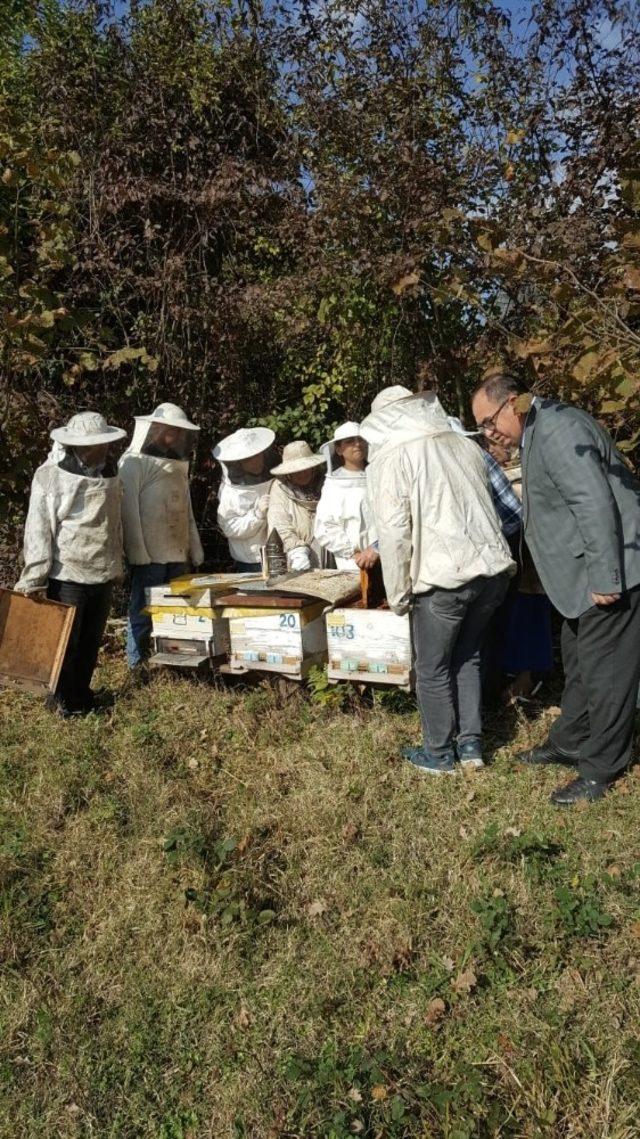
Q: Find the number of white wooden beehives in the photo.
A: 3